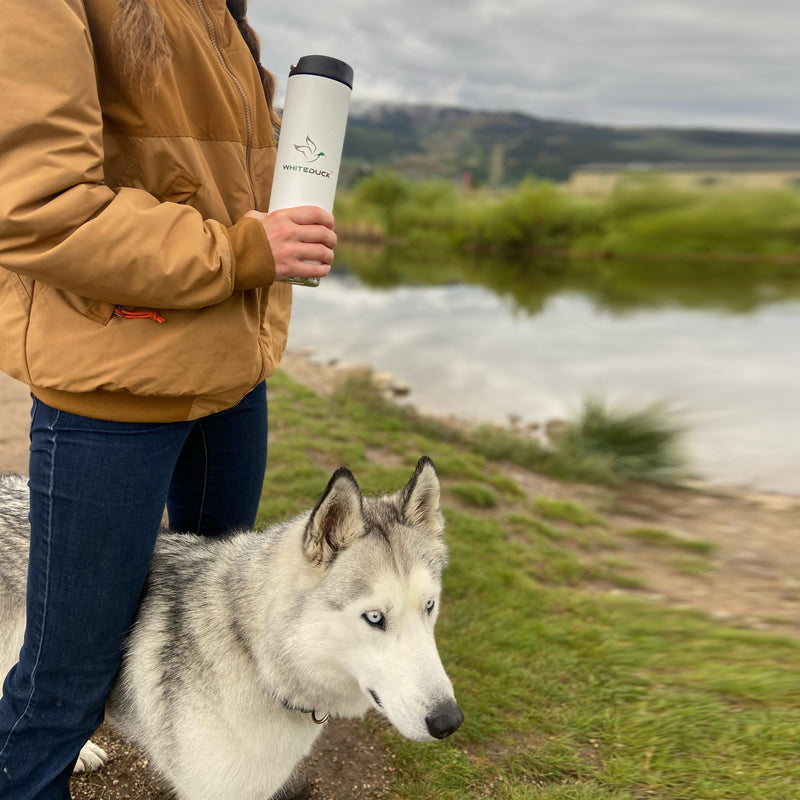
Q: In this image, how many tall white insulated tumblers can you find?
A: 1